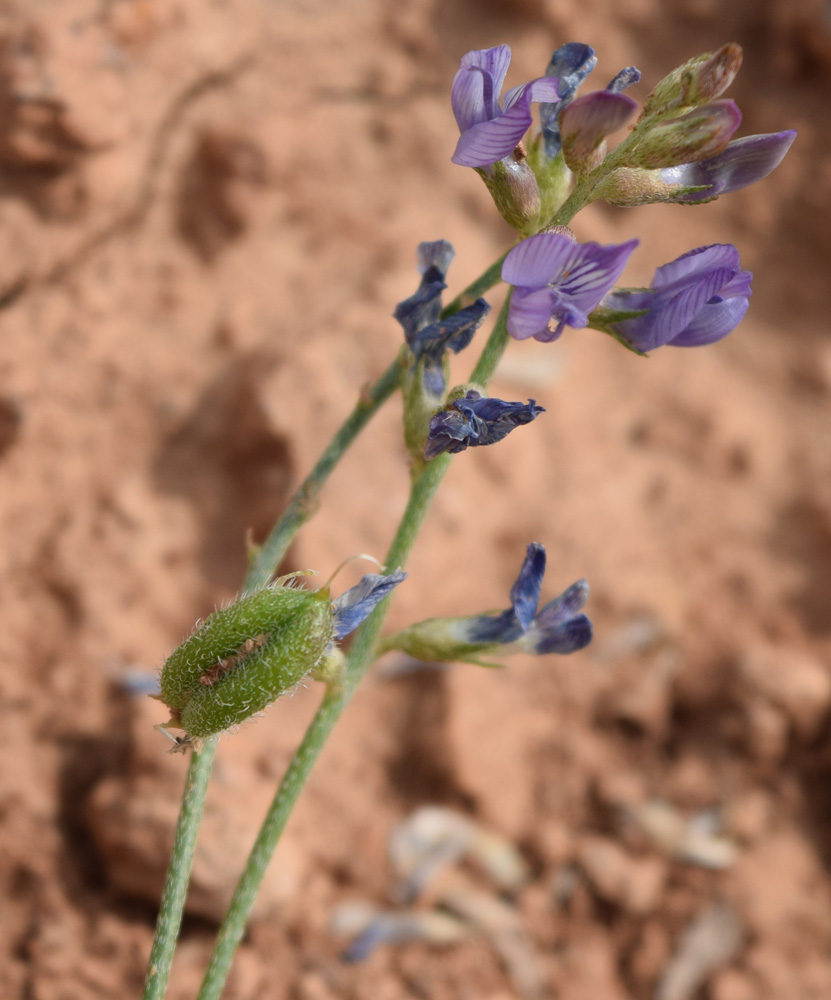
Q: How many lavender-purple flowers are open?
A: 3